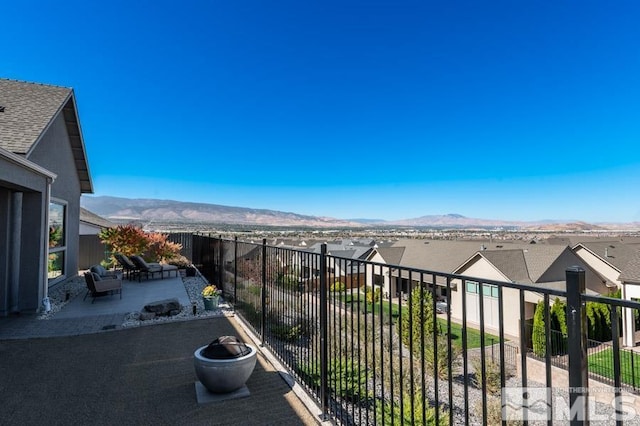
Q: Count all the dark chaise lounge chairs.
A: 2